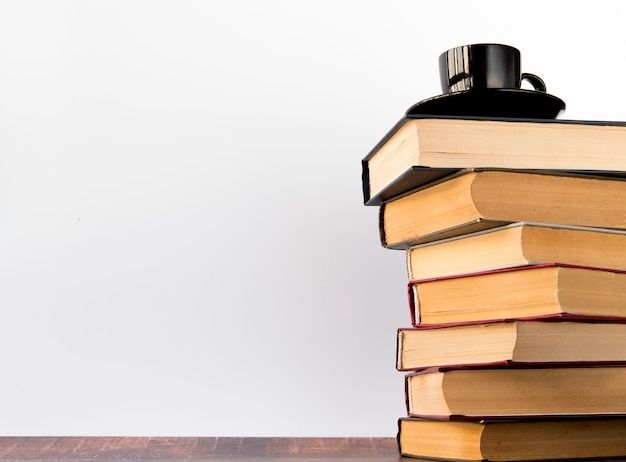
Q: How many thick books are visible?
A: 7